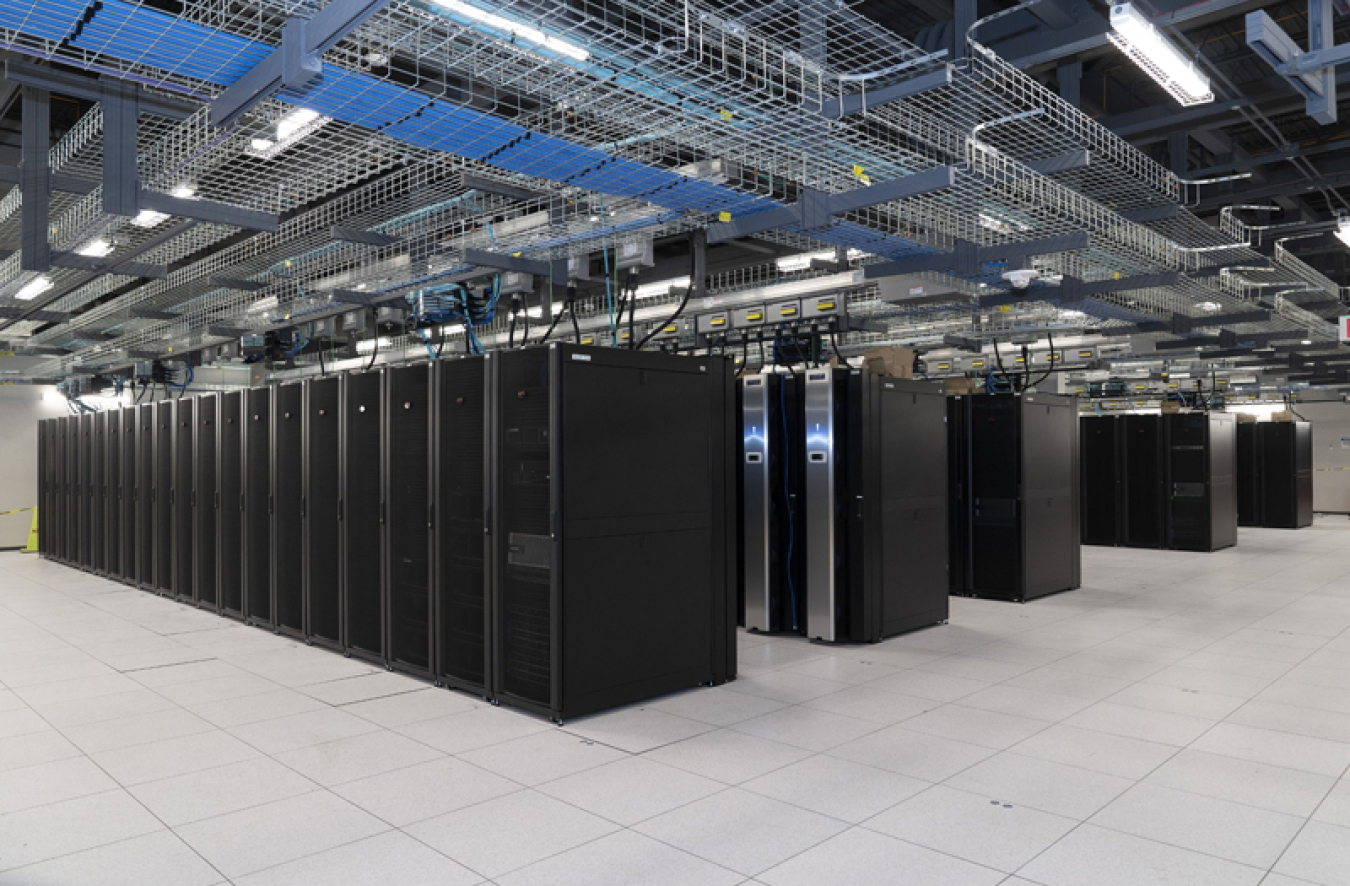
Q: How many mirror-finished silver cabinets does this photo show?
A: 2